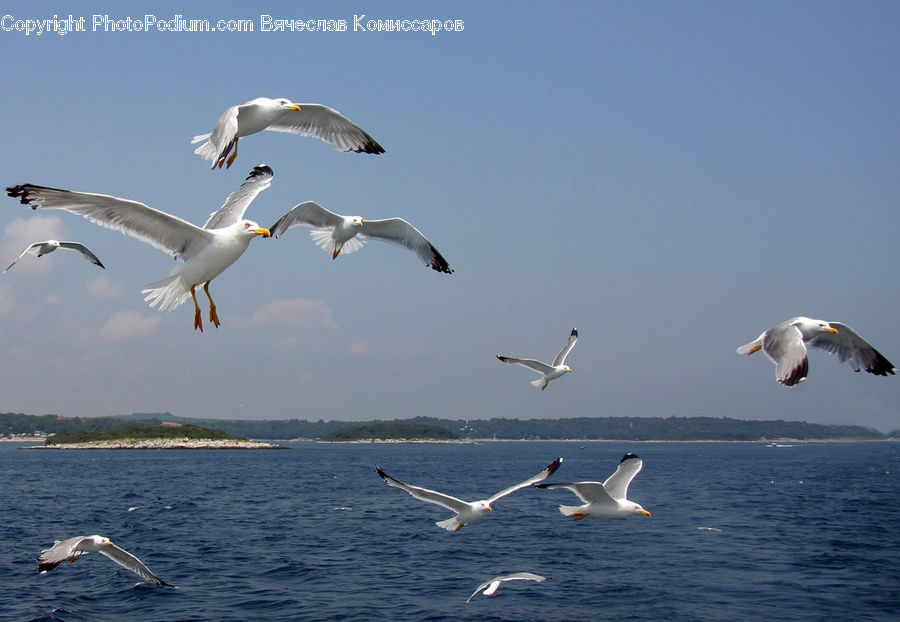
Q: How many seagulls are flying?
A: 10